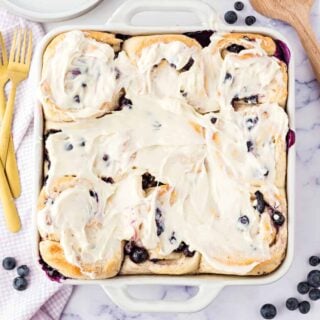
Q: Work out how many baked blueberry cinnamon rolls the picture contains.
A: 9